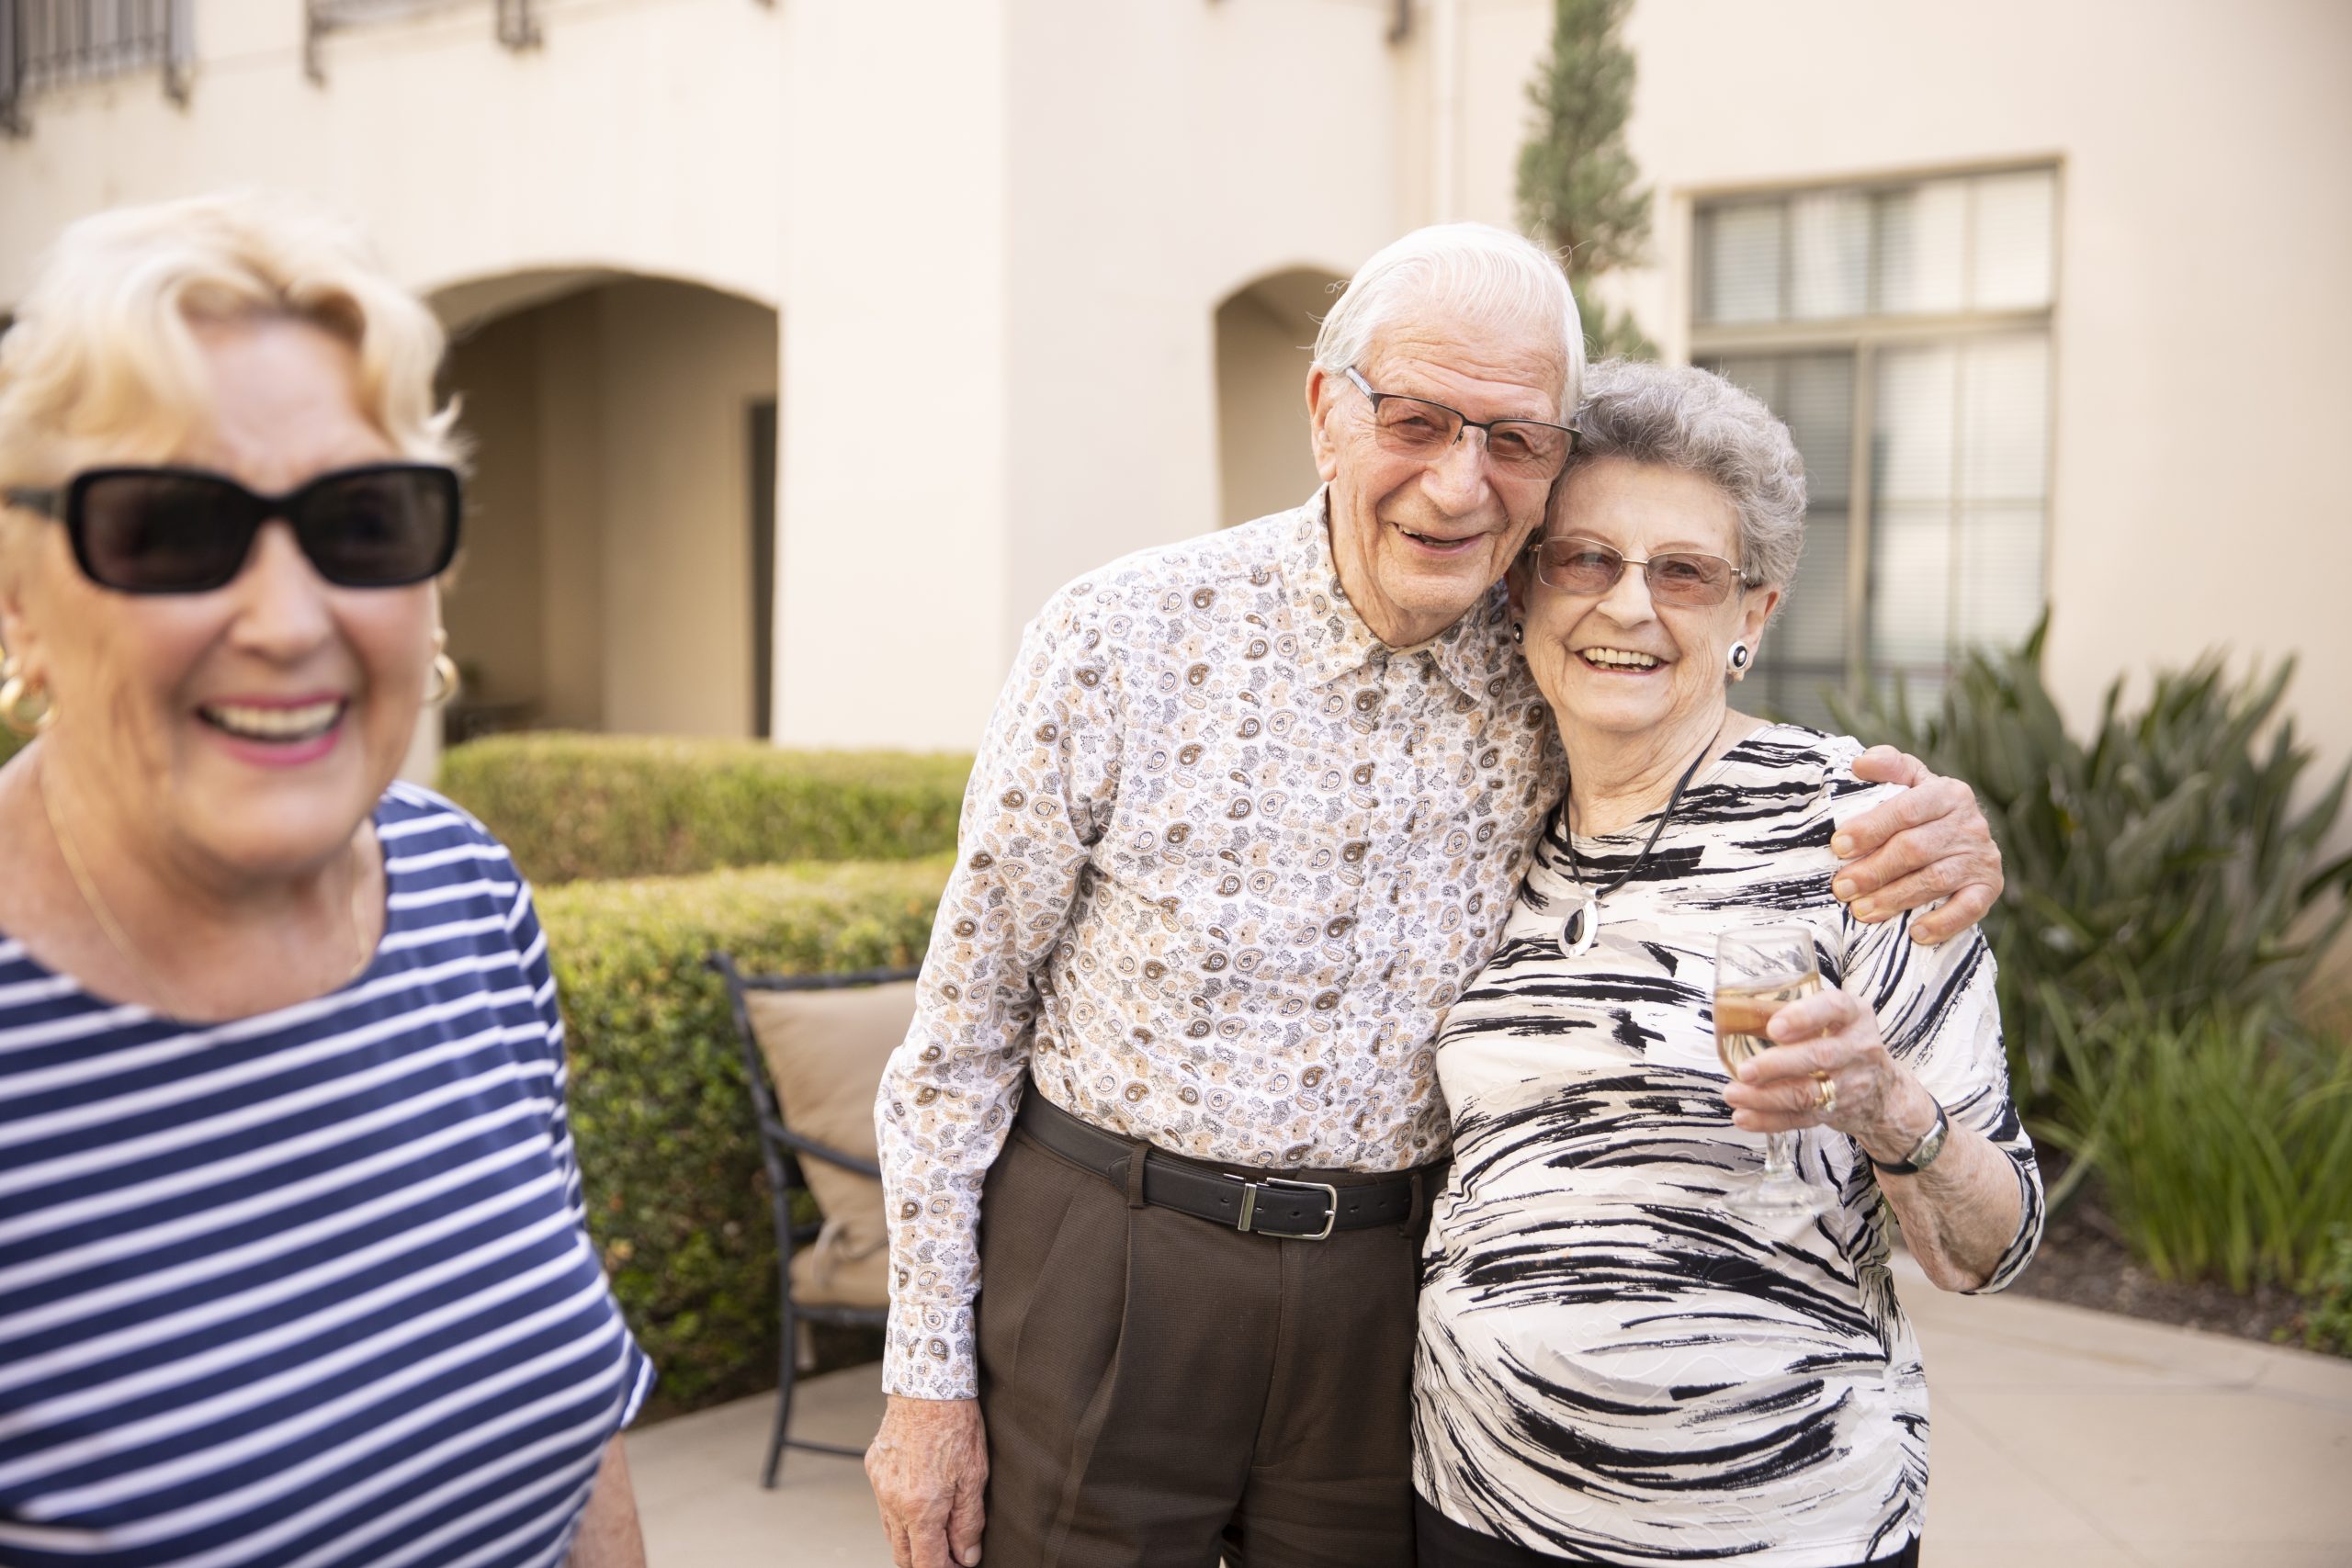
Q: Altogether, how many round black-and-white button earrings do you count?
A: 2